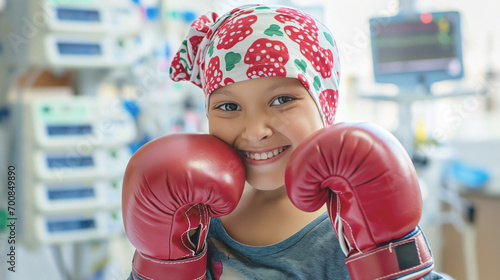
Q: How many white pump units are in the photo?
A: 6